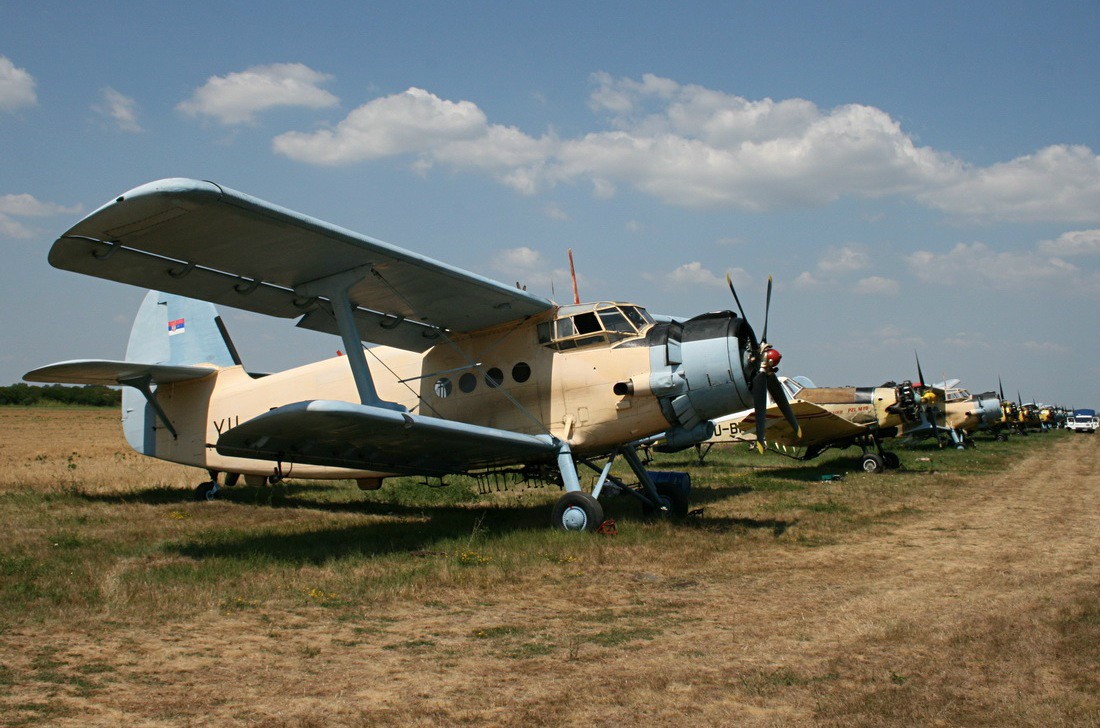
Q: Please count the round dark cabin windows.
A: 4